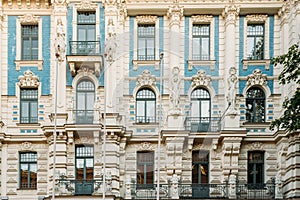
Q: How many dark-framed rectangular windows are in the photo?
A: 11